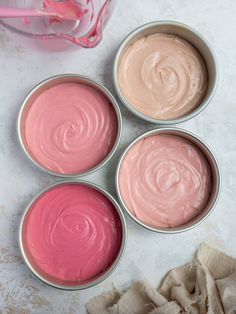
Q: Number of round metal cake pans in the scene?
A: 4